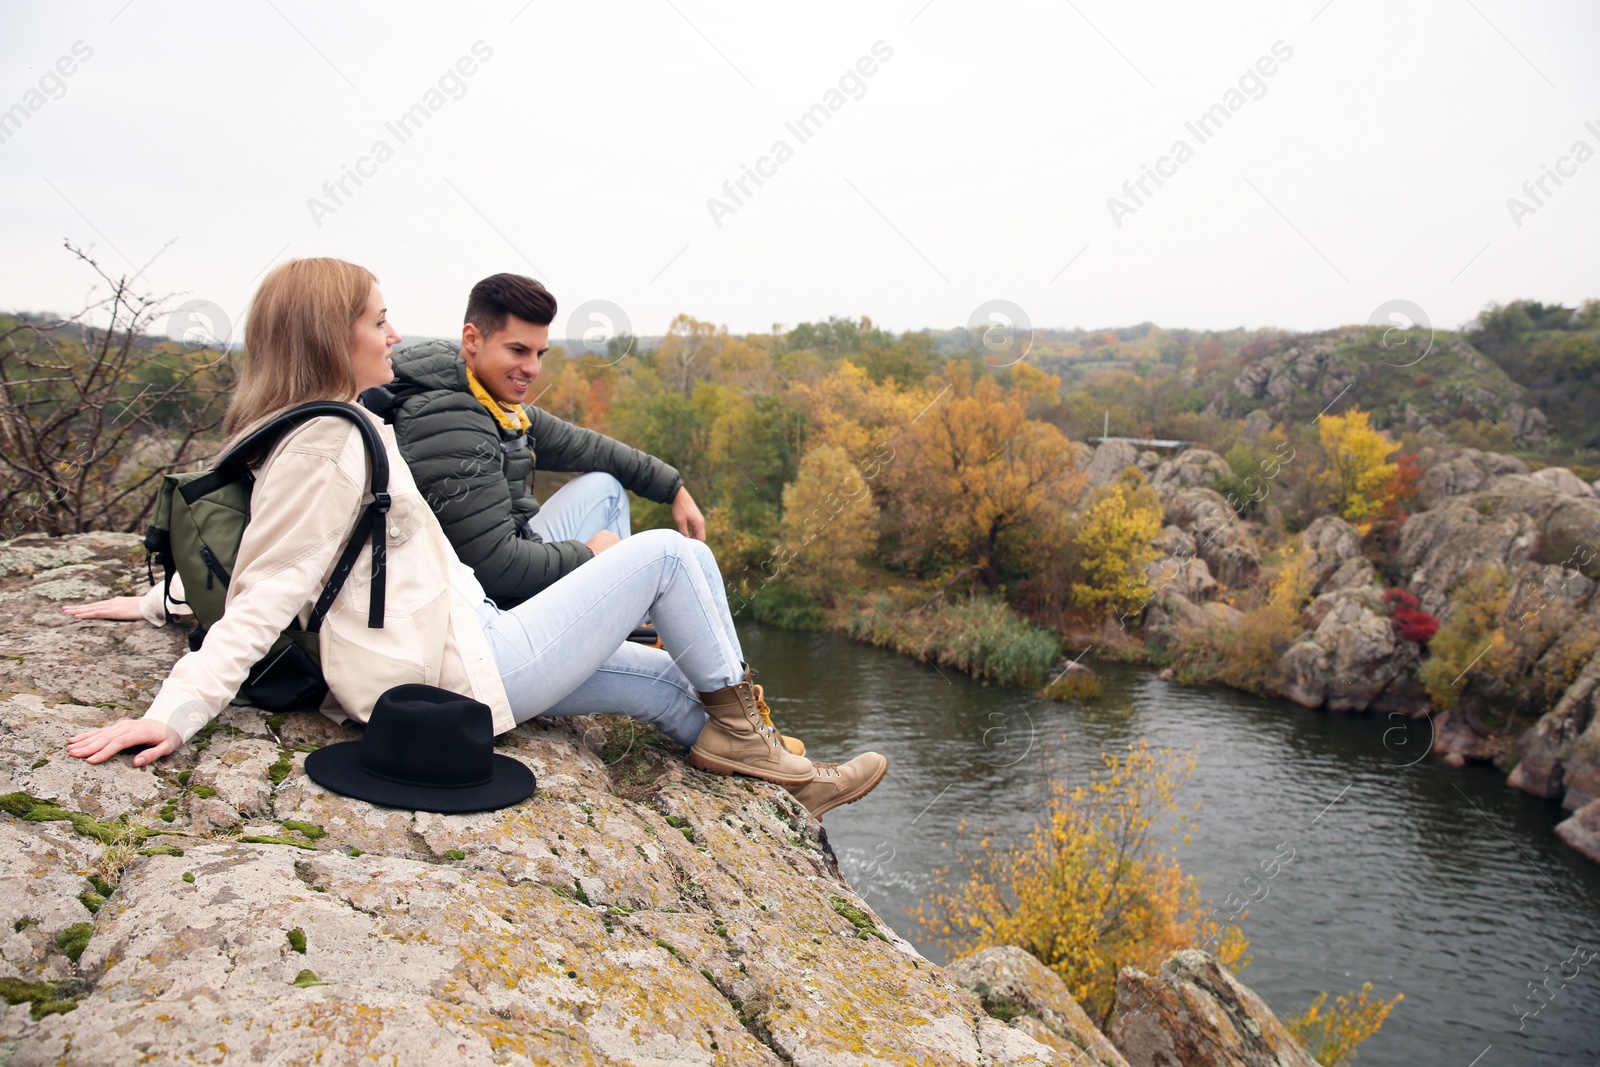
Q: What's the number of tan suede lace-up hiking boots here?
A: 2